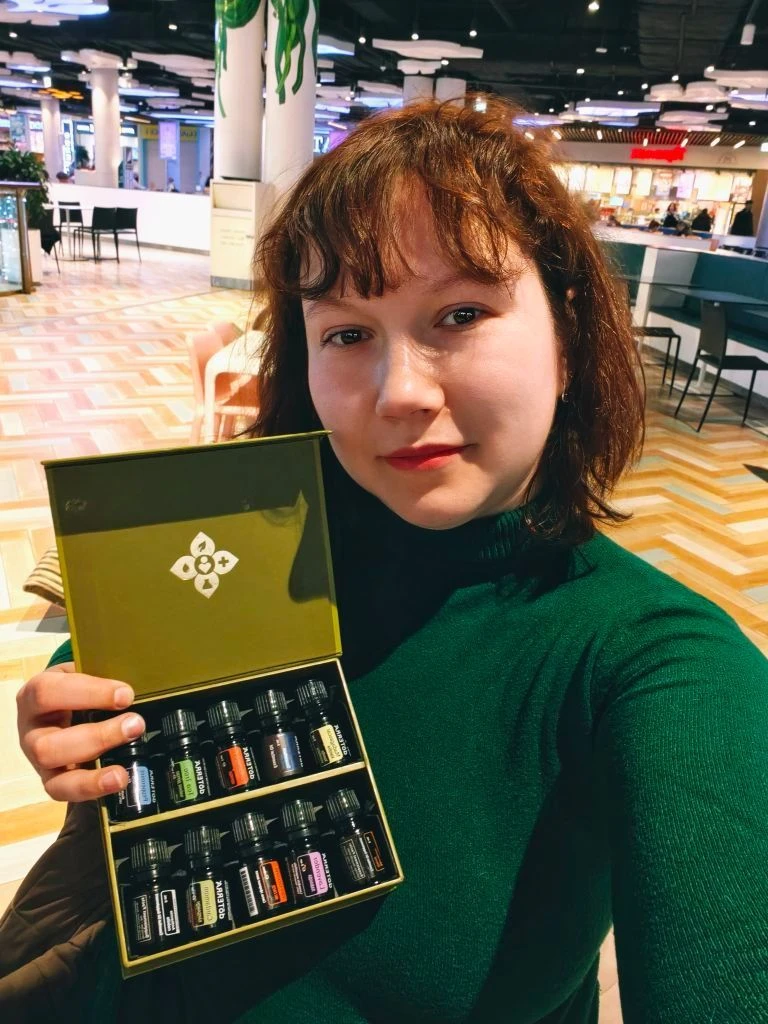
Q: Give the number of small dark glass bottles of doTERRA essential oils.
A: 10